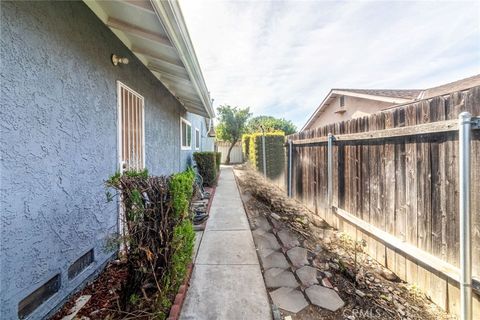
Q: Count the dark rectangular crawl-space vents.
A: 2